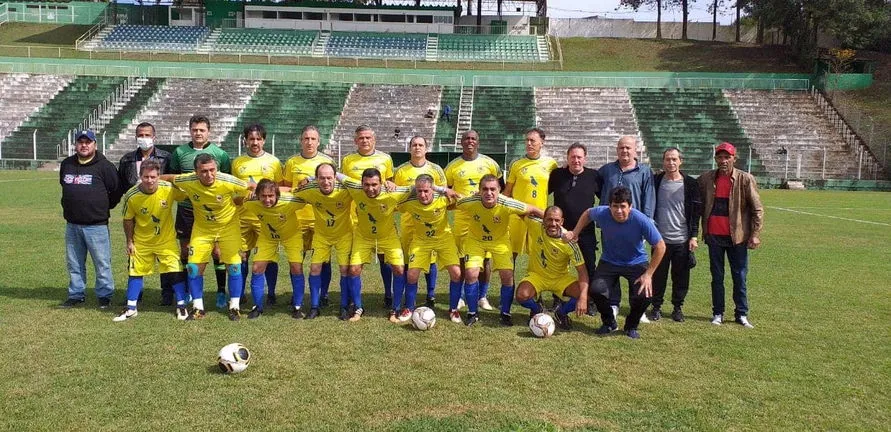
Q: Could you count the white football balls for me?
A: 3